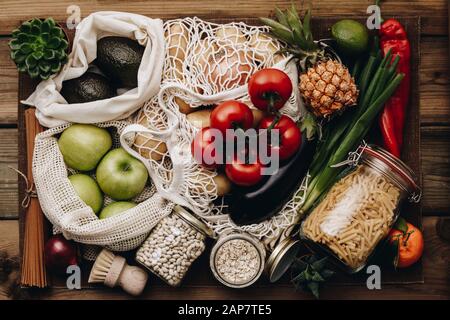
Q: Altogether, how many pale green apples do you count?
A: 4